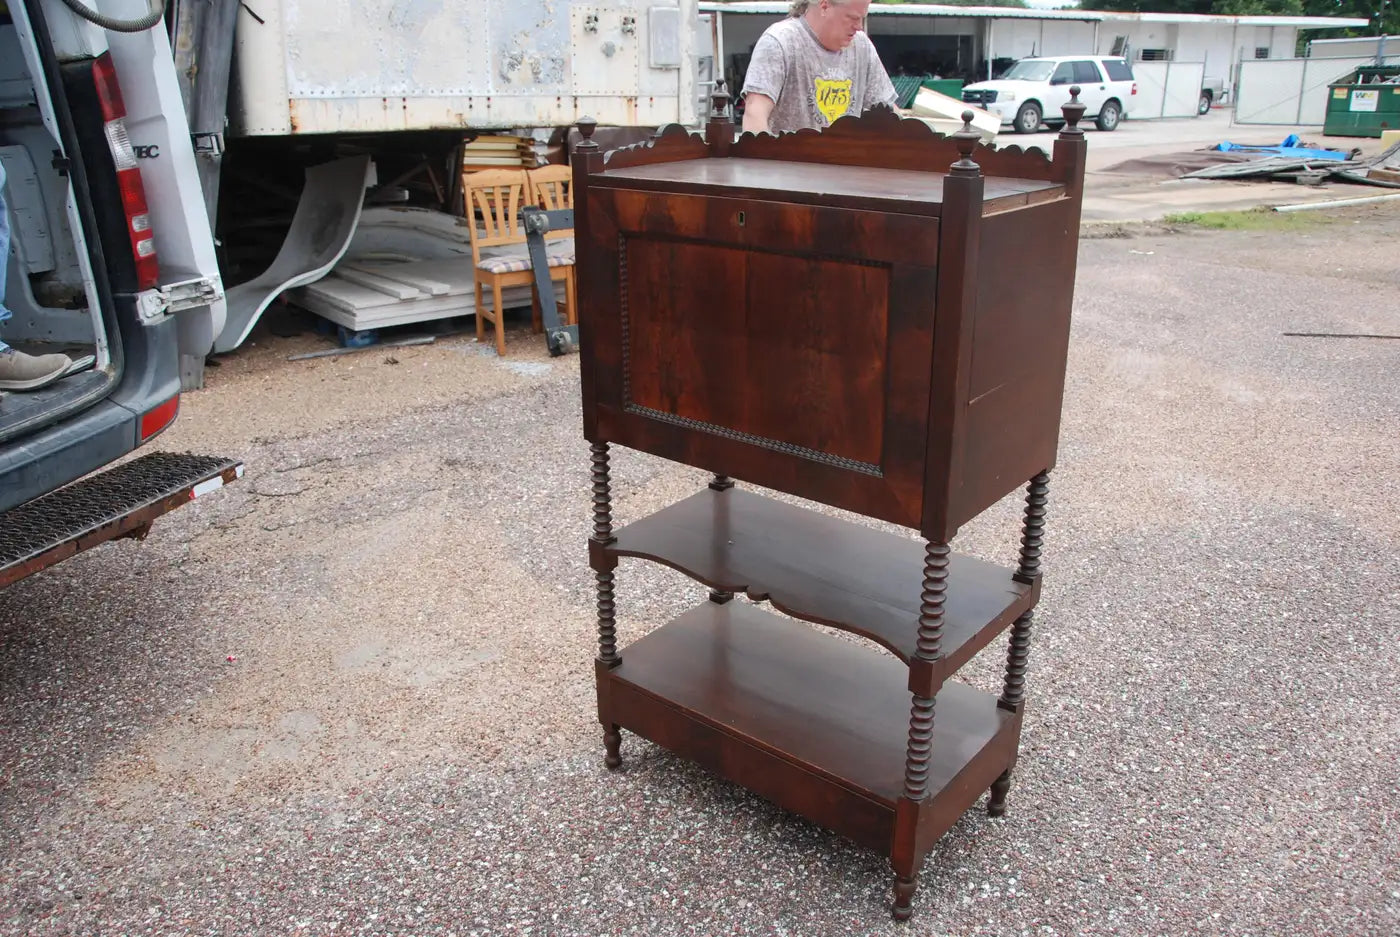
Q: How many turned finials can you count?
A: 4